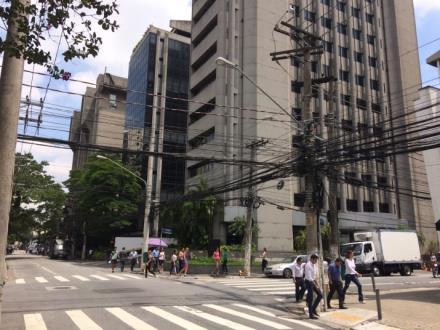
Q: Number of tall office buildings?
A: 3